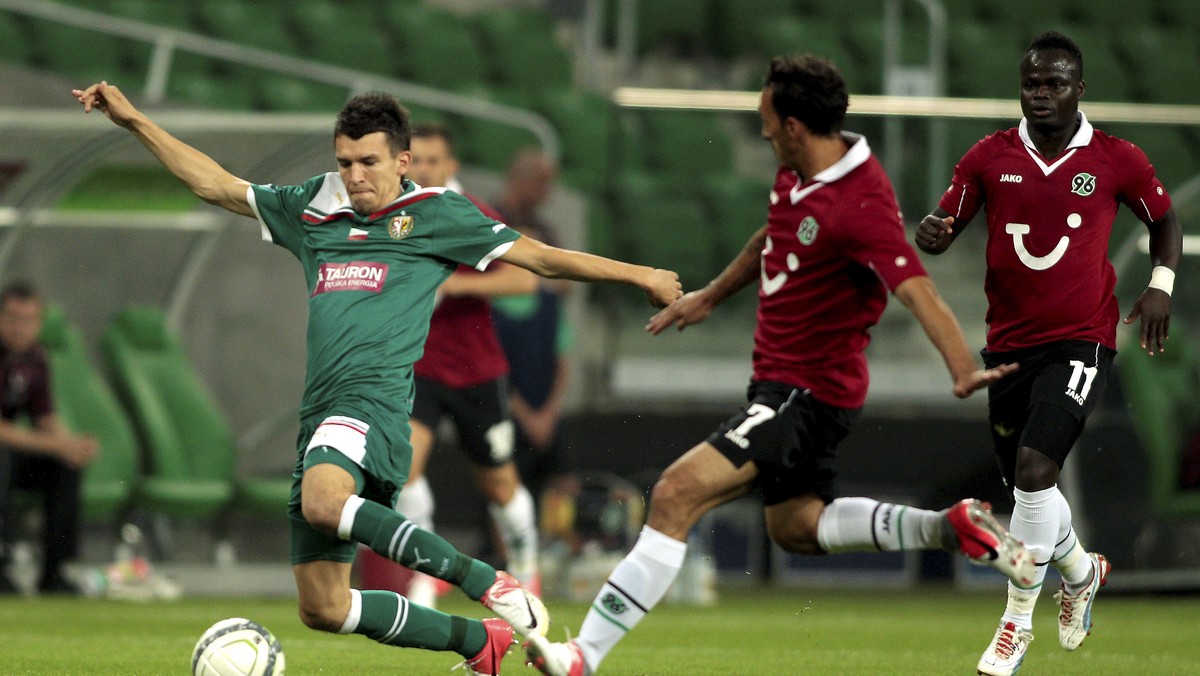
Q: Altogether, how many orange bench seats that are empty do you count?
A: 0